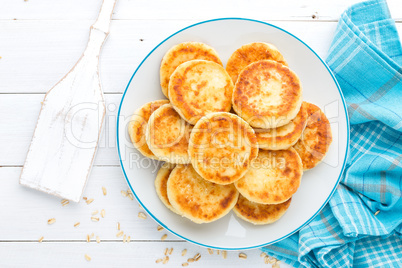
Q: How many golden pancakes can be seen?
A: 13